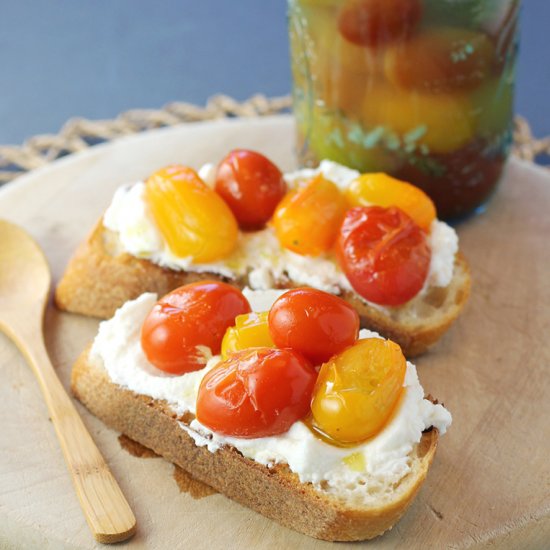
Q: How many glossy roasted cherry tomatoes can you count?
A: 10